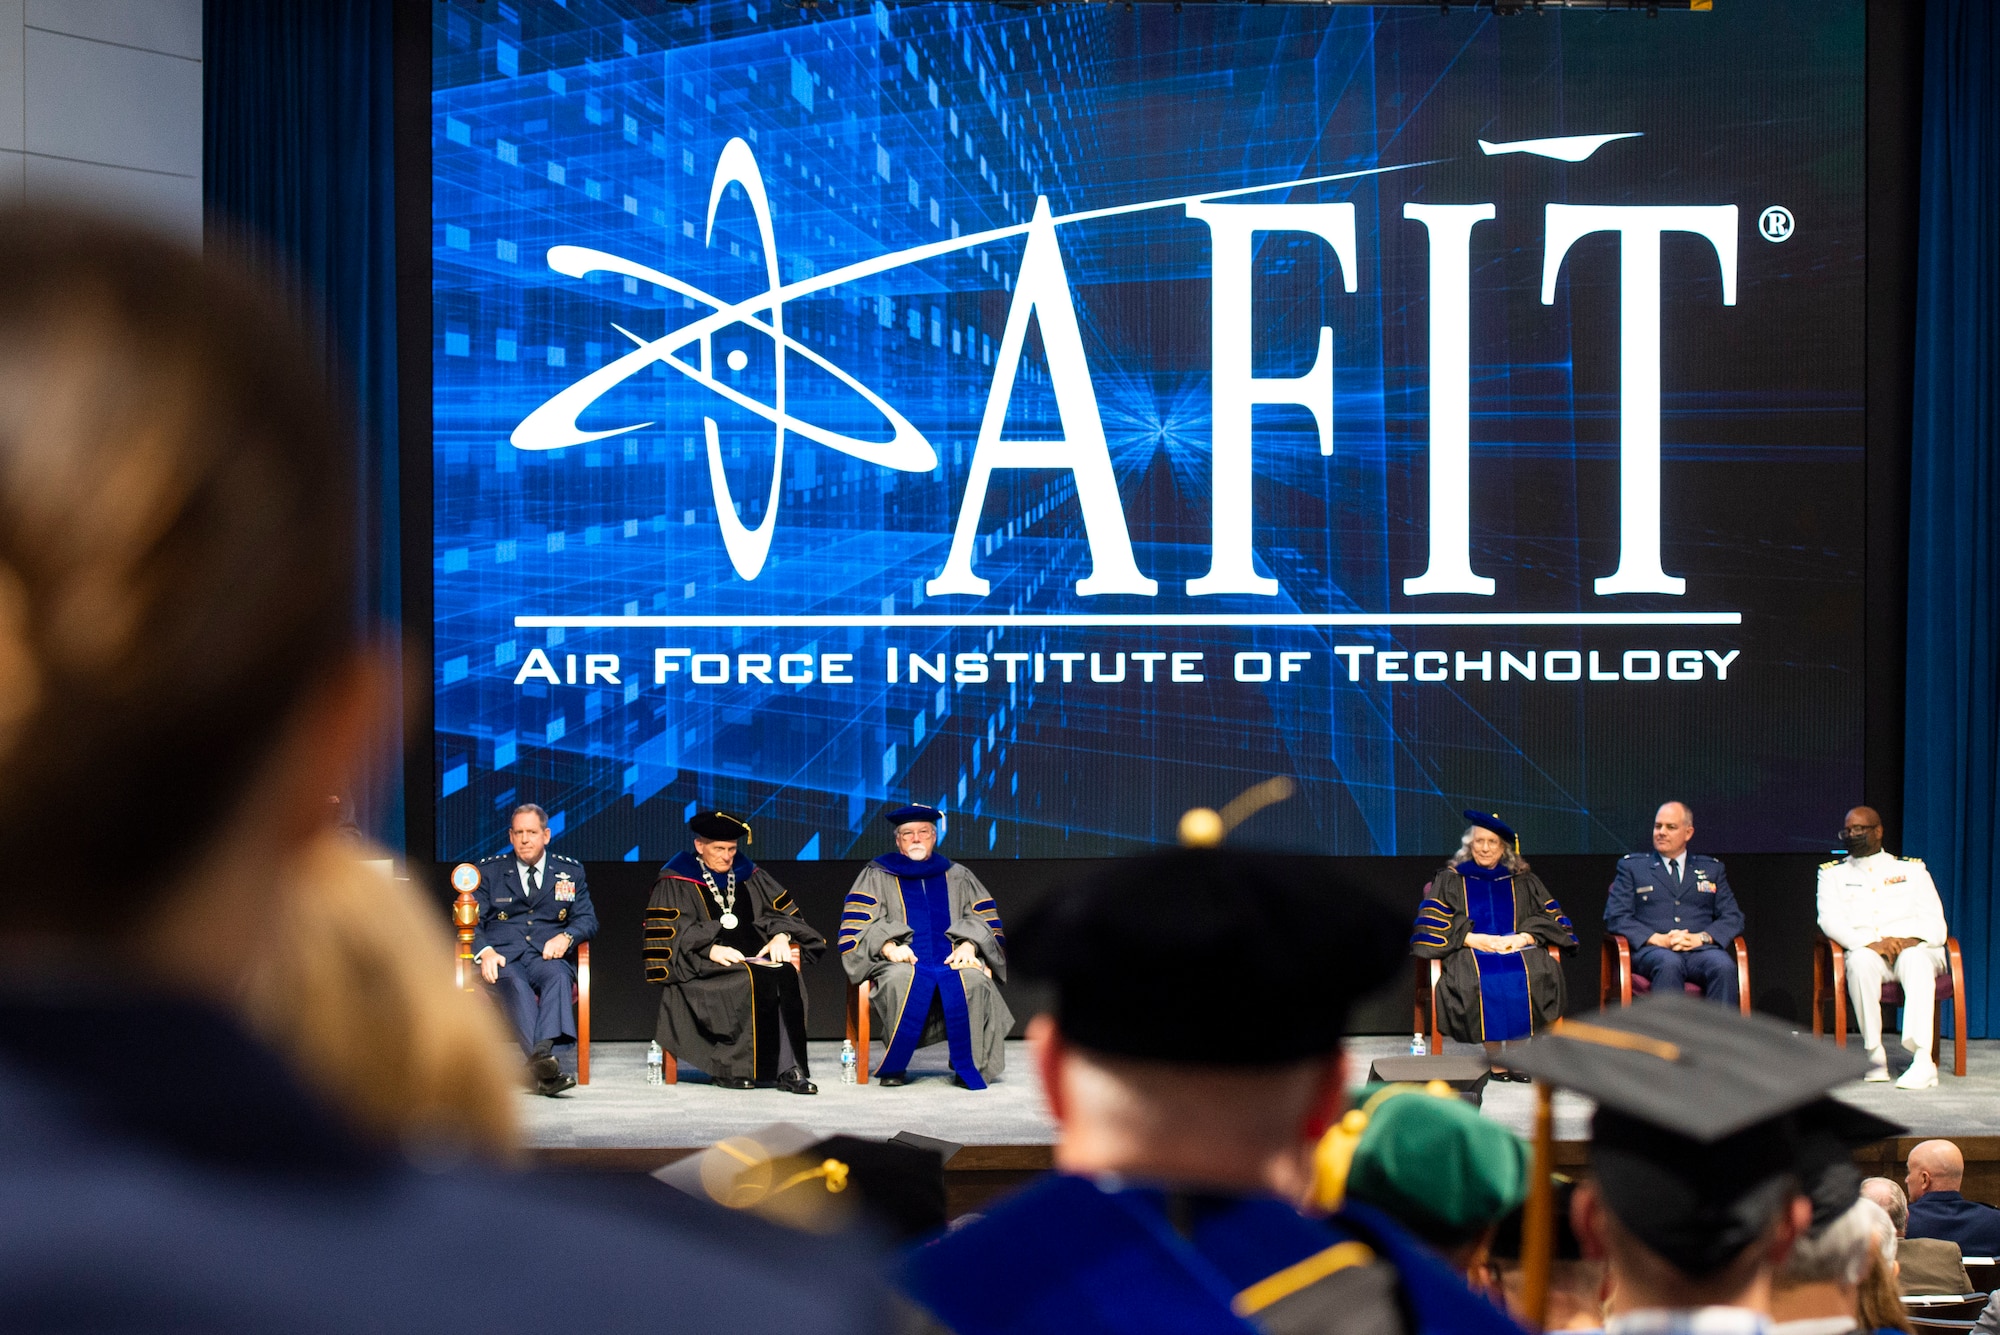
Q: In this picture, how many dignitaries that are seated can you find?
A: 6